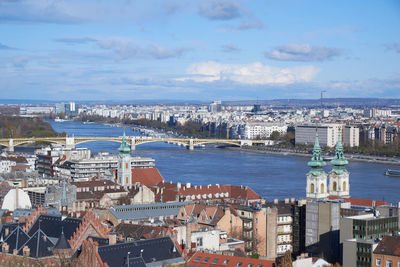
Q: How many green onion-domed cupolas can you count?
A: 3